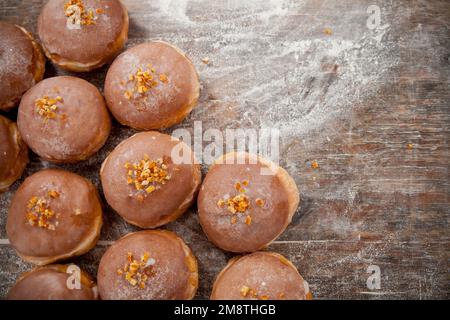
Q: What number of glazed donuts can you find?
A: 11